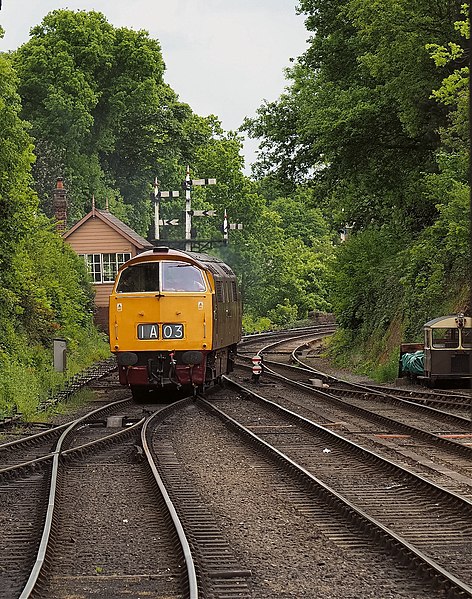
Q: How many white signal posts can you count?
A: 3